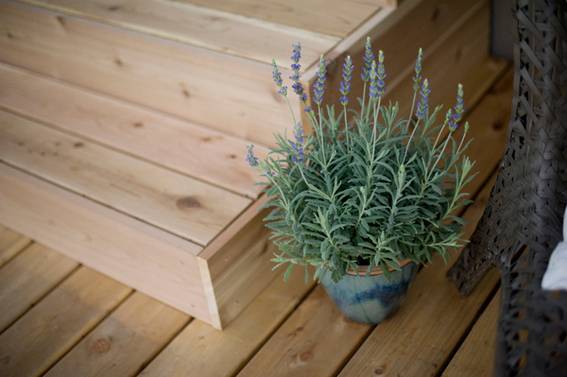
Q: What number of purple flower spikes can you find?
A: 12